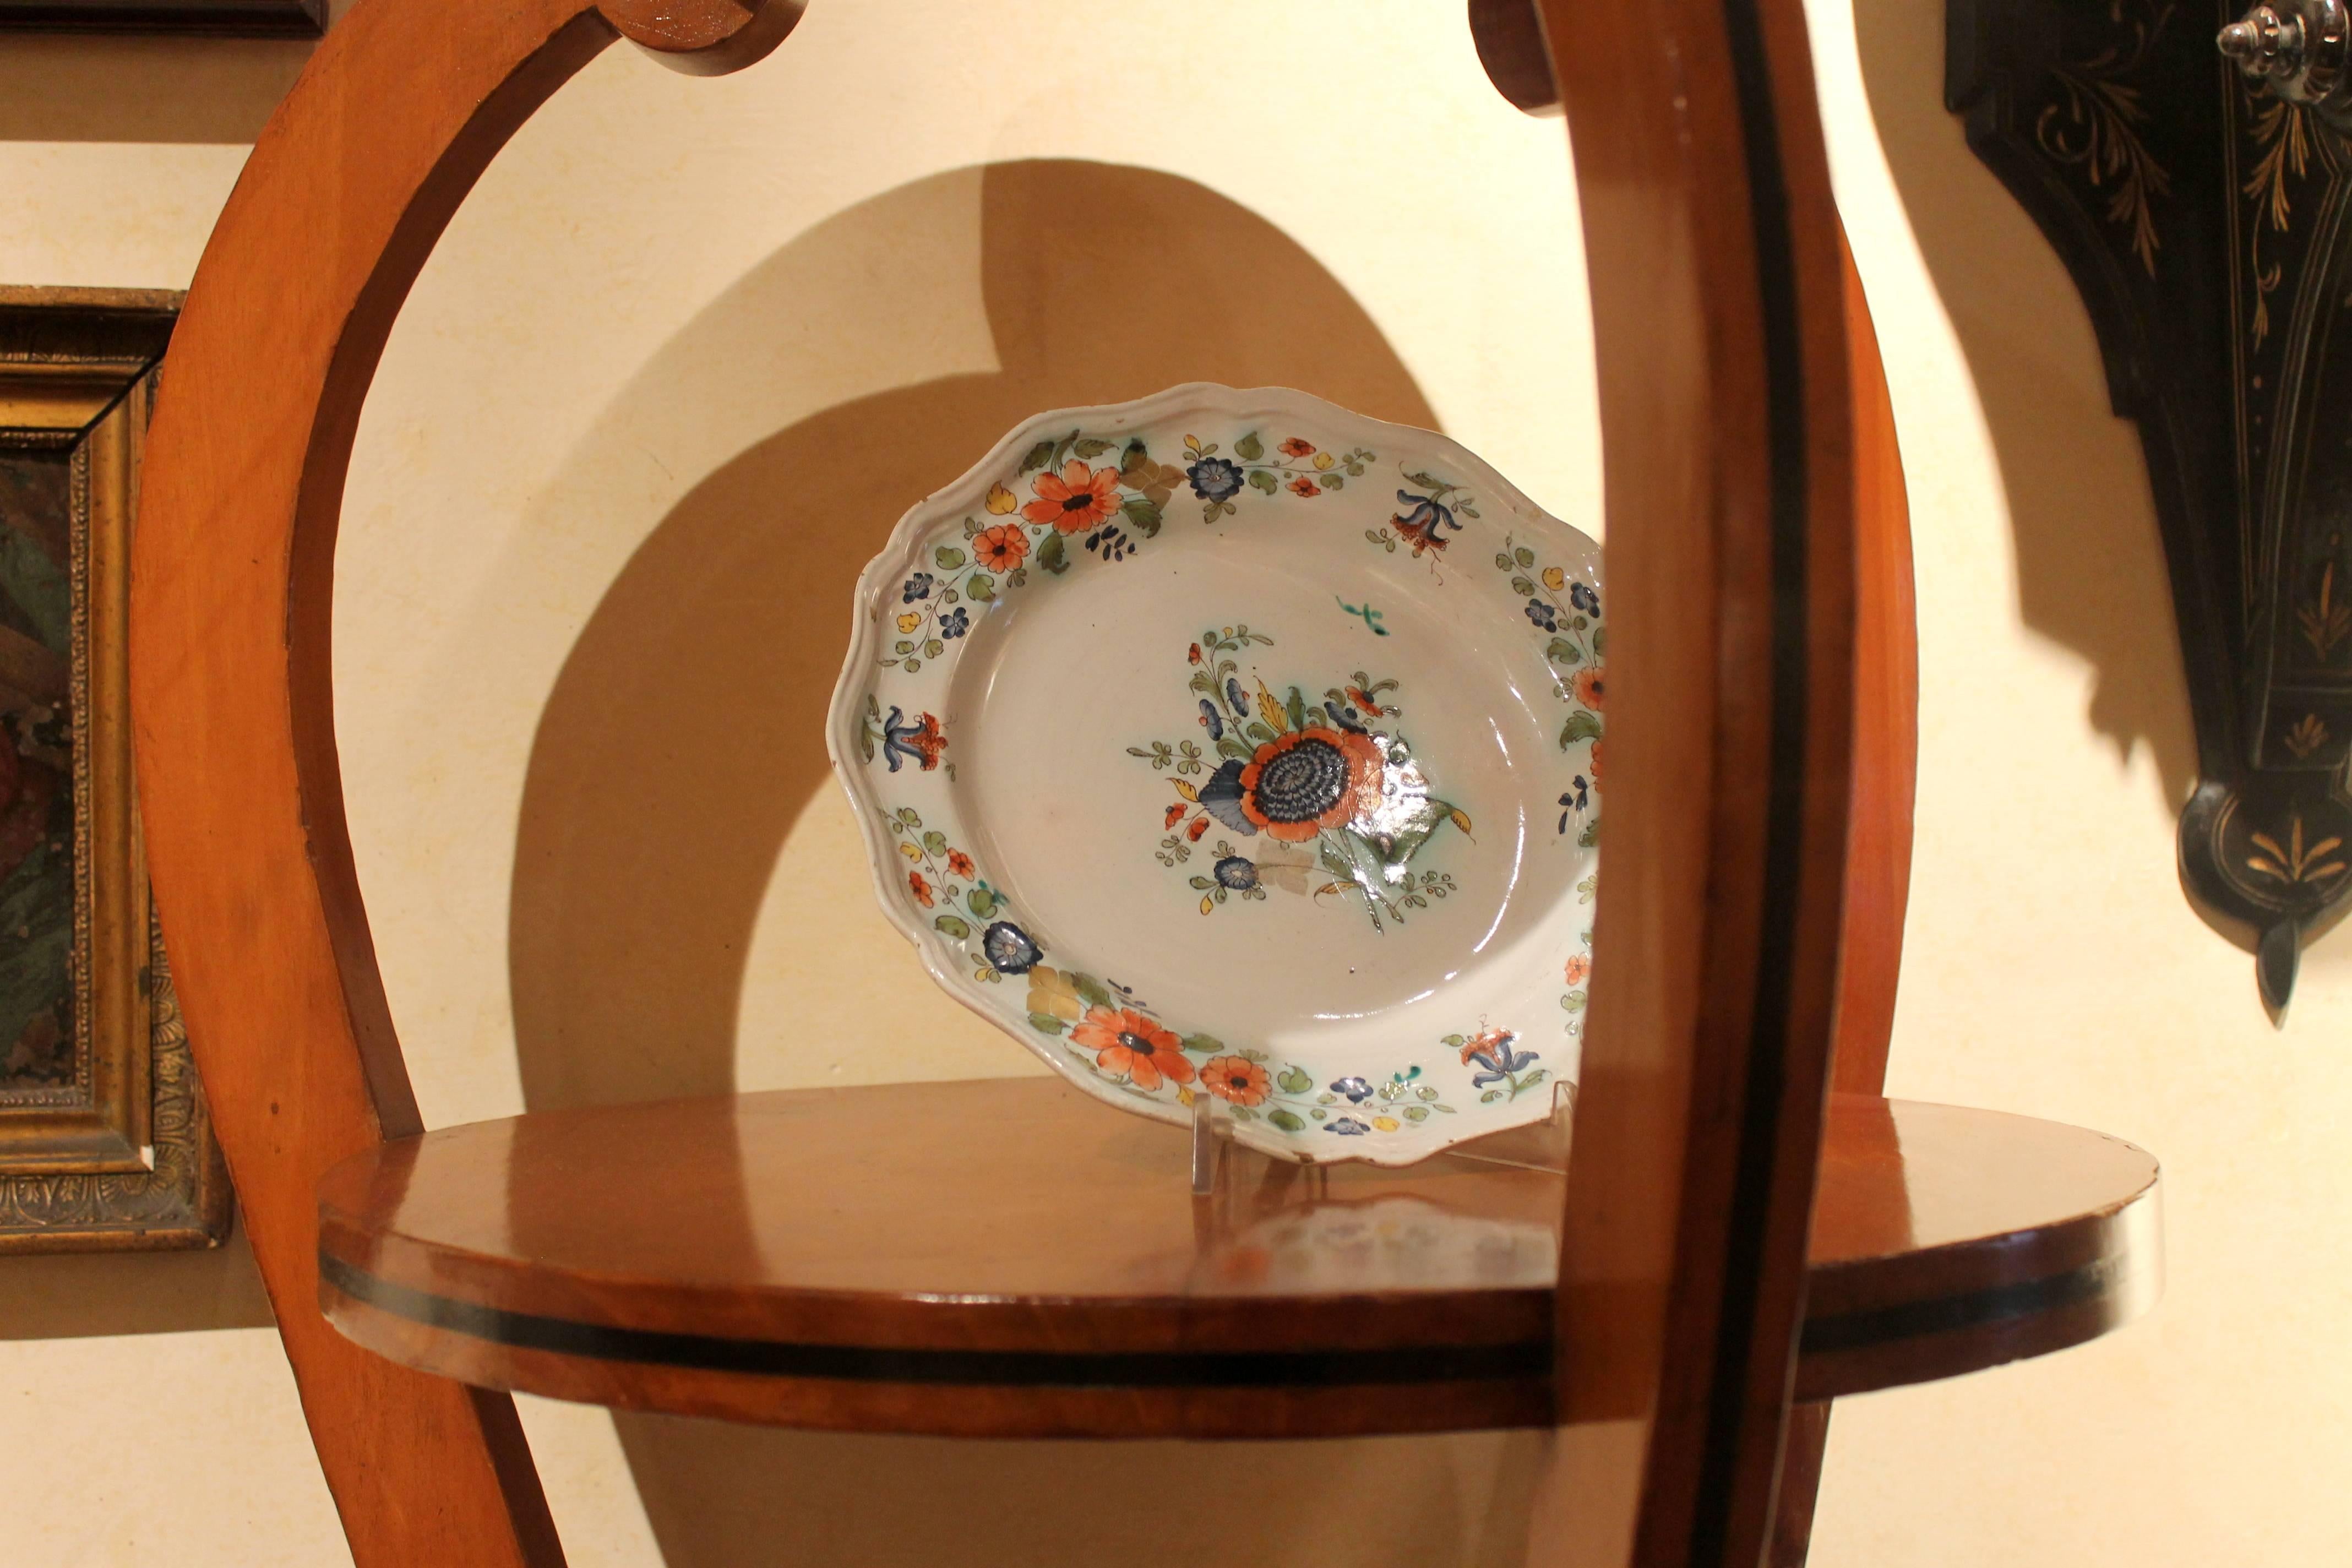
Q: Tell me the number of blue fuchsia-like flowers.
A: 3